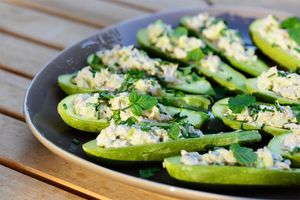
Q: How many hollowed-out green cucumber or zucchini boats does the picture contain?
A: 11